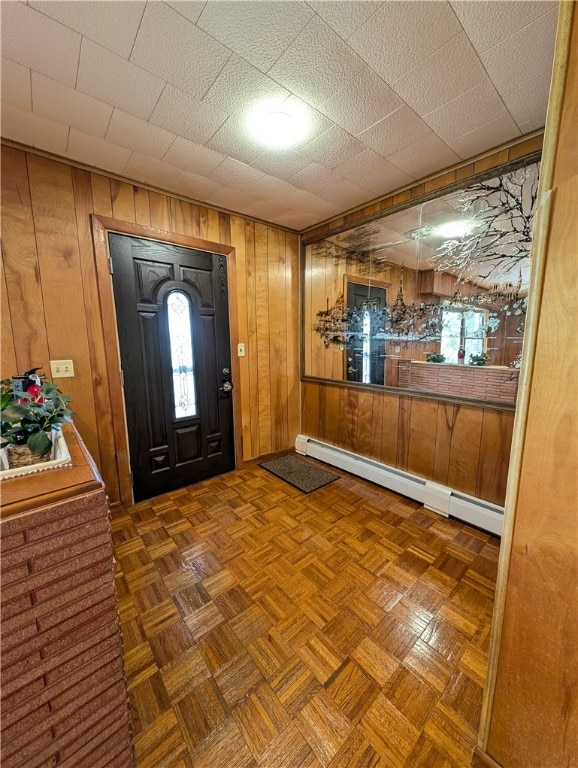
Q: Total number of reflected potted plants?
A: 2